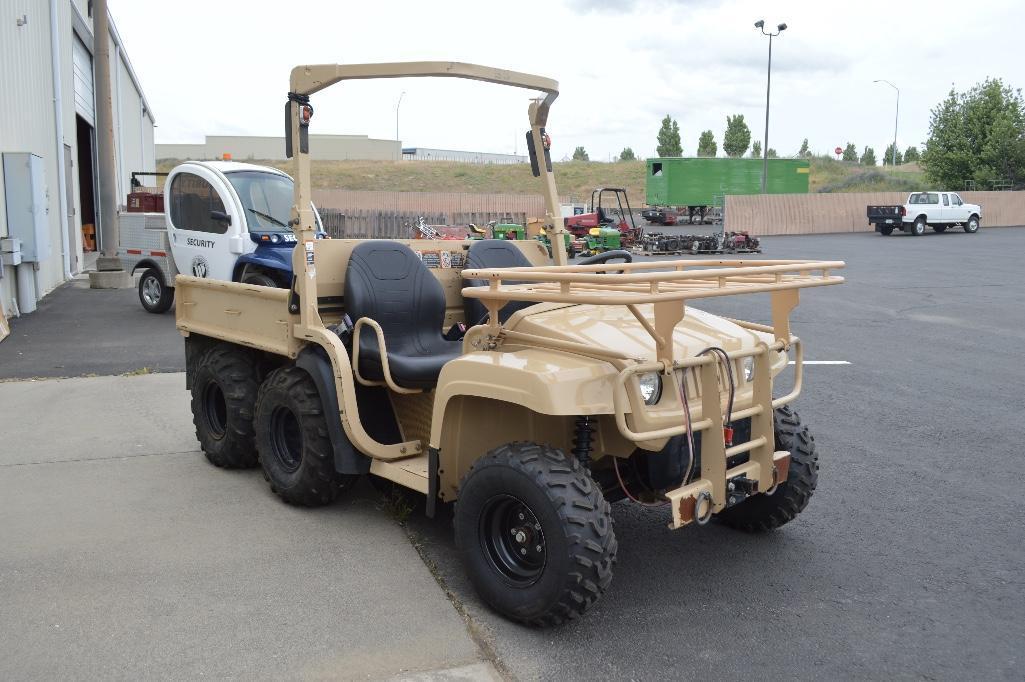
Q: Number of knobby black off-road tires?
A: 4